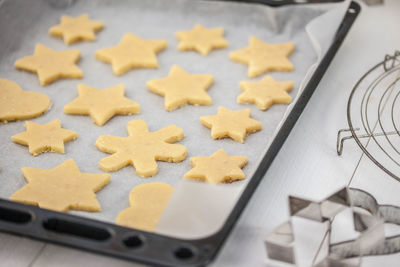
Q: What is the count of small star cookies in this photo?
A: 6